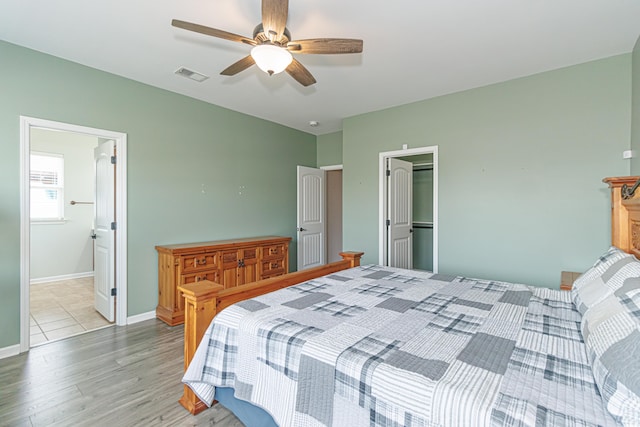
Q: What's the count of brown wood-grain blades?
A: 5